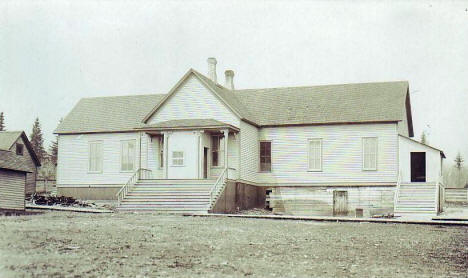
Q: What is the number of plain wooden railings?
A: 4